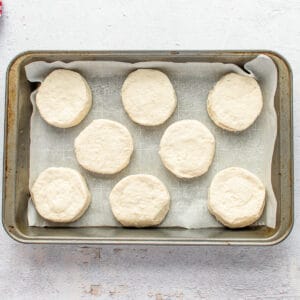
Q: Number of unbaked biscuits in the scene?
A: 8